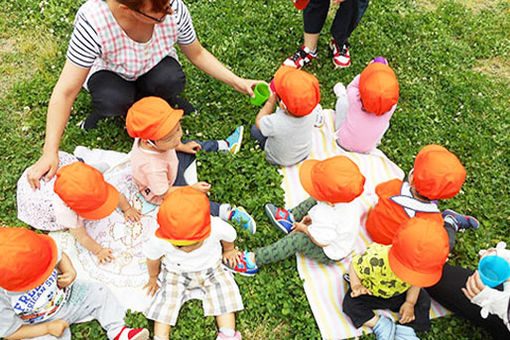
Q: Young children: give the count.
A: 9